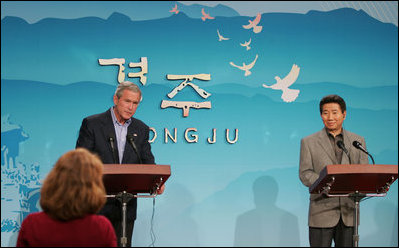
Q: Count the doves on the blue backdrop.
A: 7